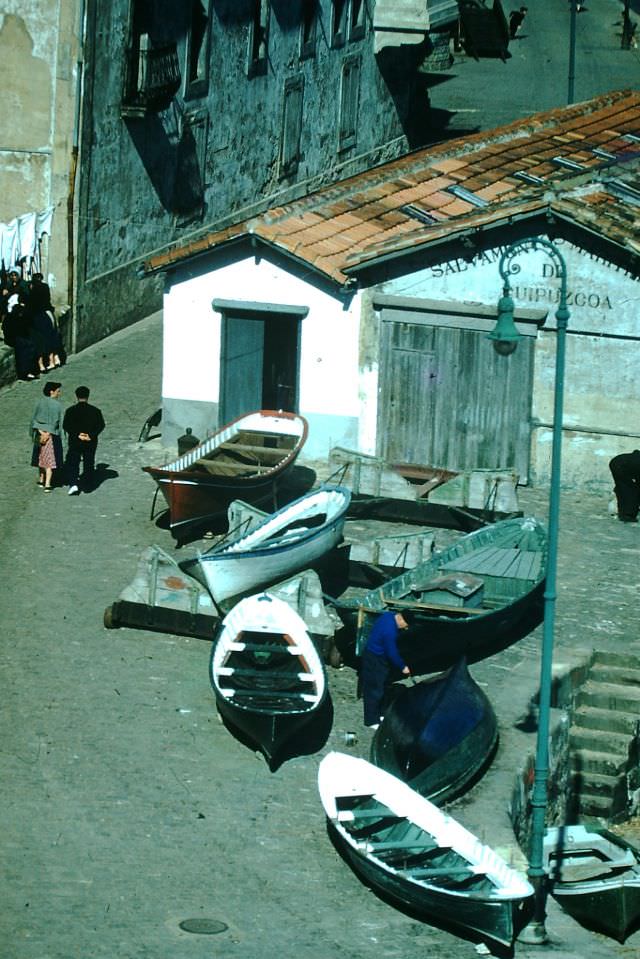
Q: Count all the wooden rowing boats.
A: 7